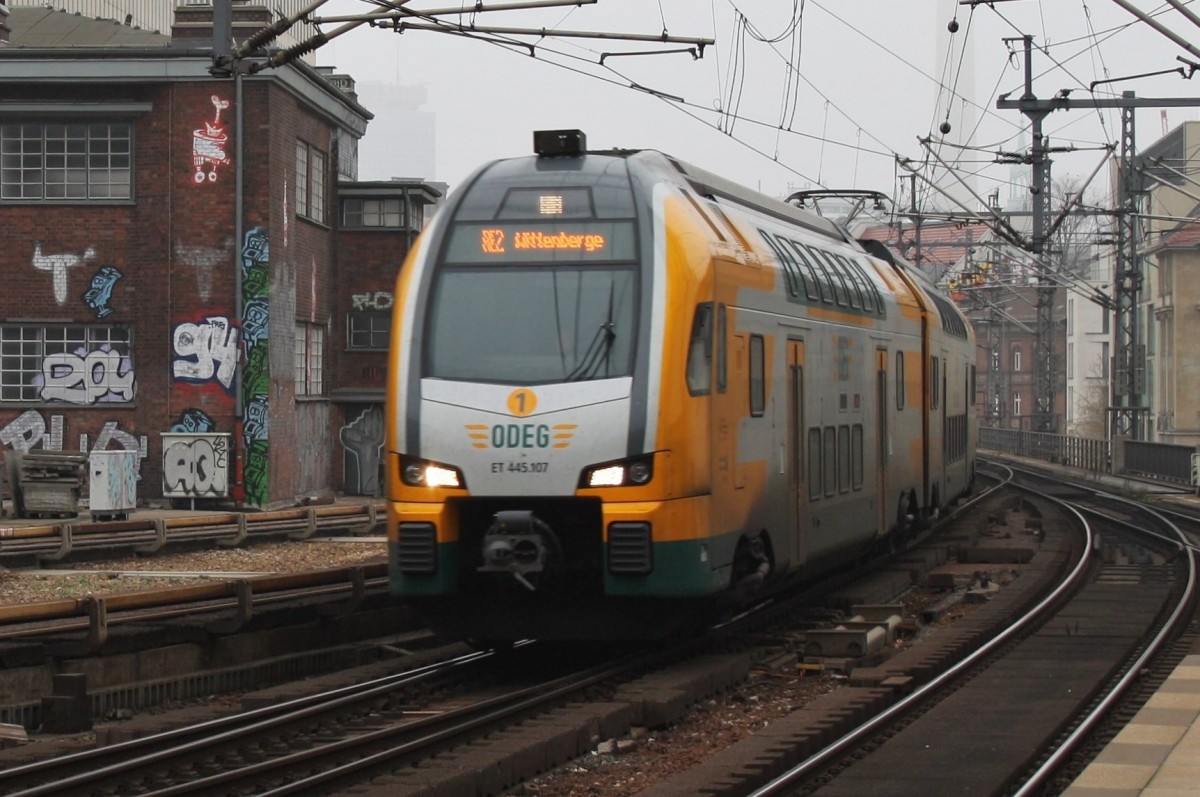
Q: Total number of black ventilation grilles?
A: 2